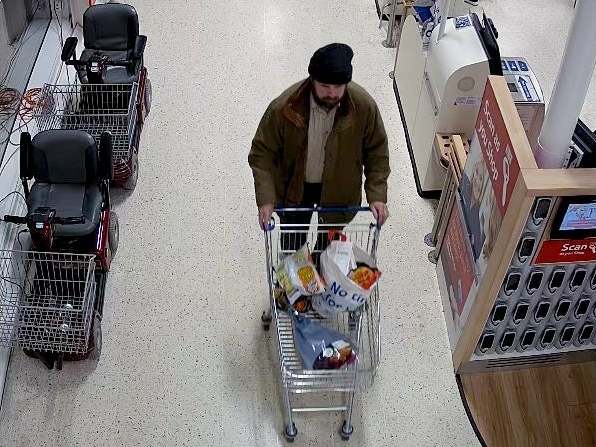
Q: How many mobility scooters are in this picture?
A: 2